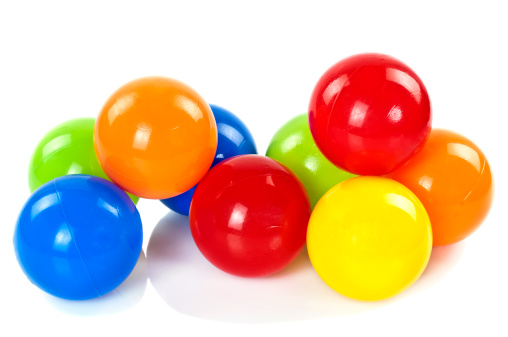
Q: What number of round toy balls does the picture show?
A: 9